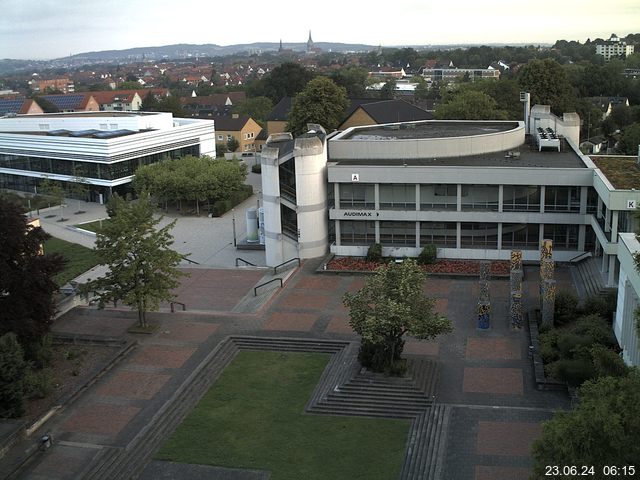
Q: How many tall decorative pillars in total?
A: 3